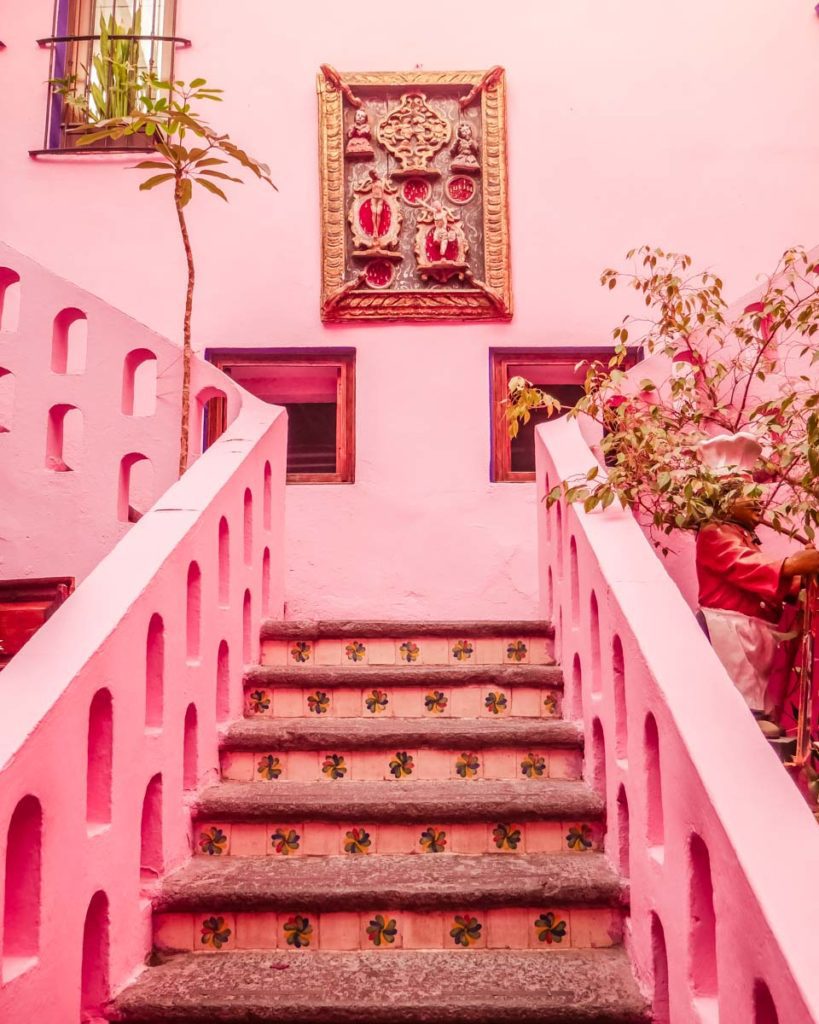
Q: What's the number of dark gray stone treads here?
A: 6